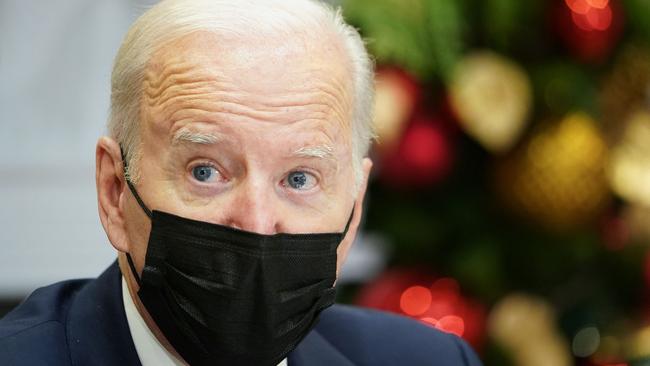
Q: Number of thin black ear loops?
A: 2